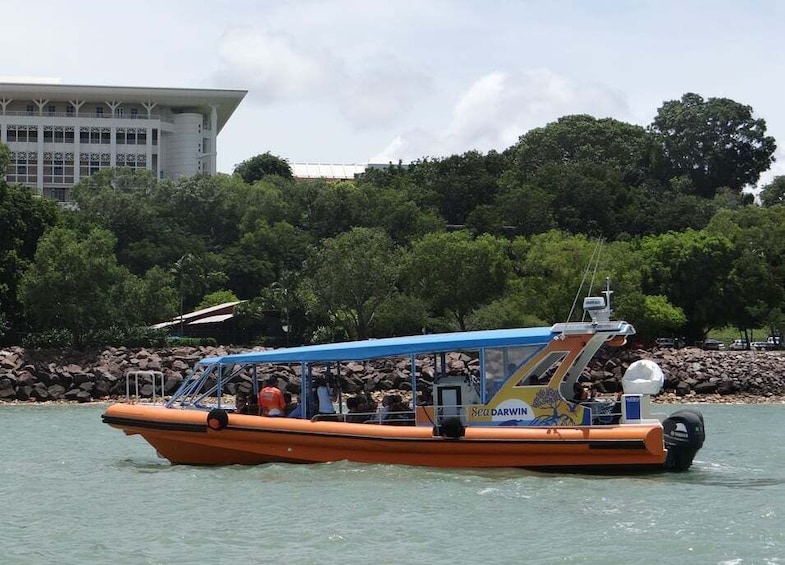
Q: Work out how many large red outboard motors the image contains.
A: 0